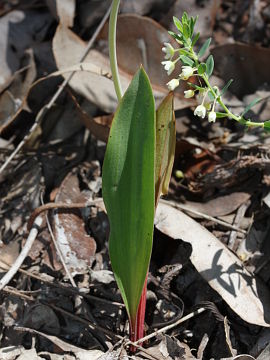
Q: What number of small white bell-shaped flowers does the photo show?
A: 7